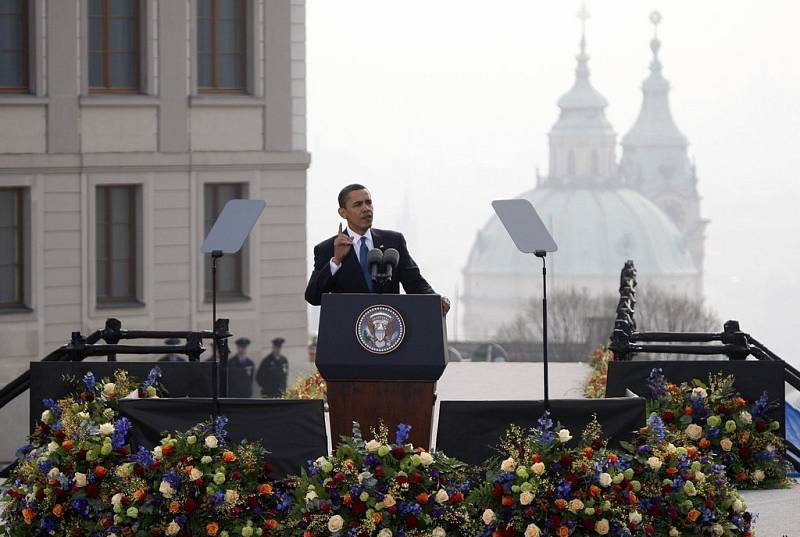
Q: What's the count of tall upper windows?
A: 3